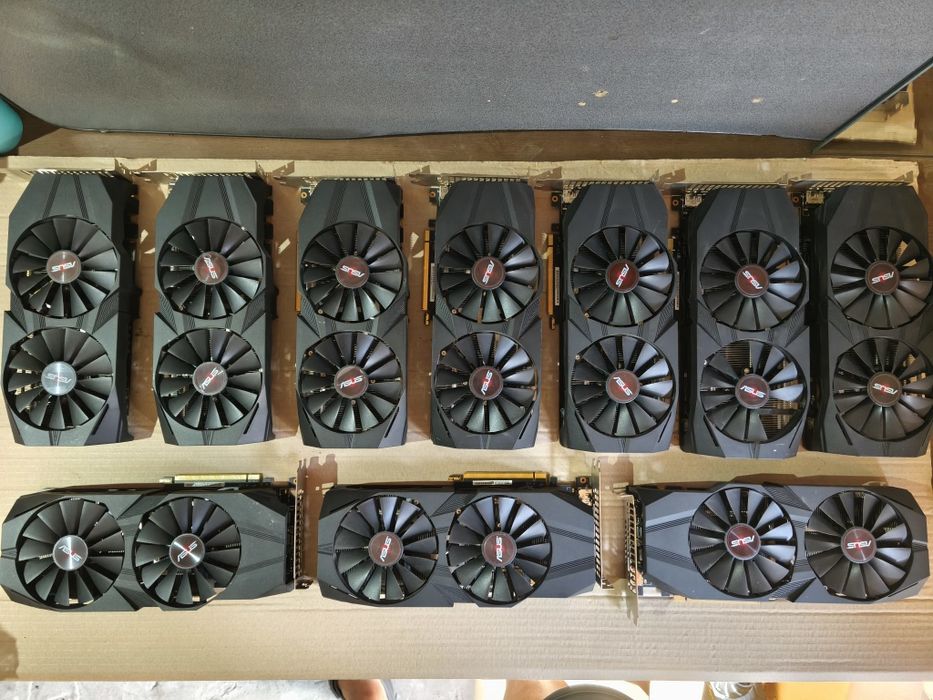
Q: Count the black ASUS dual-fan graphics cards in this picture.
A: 10